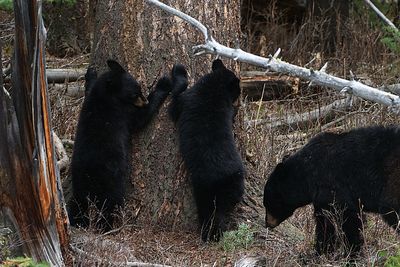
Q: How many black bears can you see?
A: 3